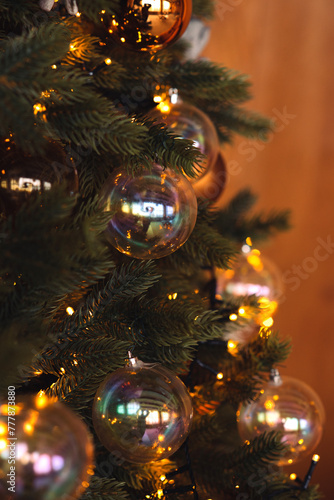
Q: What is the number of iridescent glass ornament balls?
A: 6